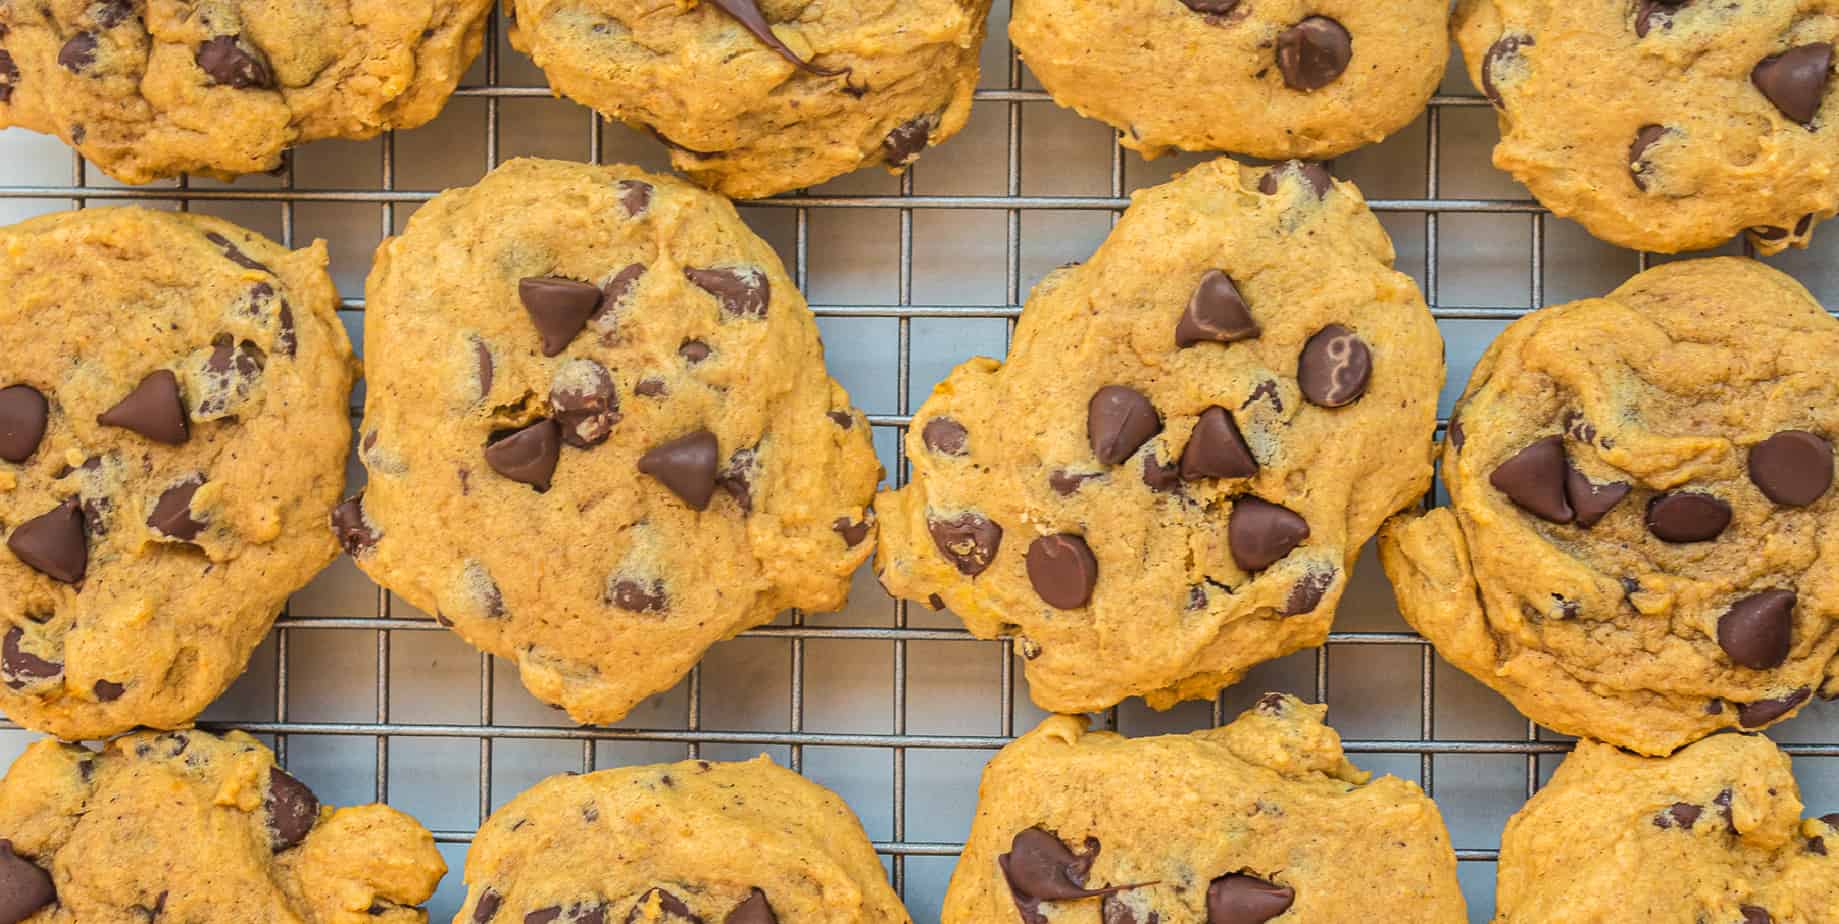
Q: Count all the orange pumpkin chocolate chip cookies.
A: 12